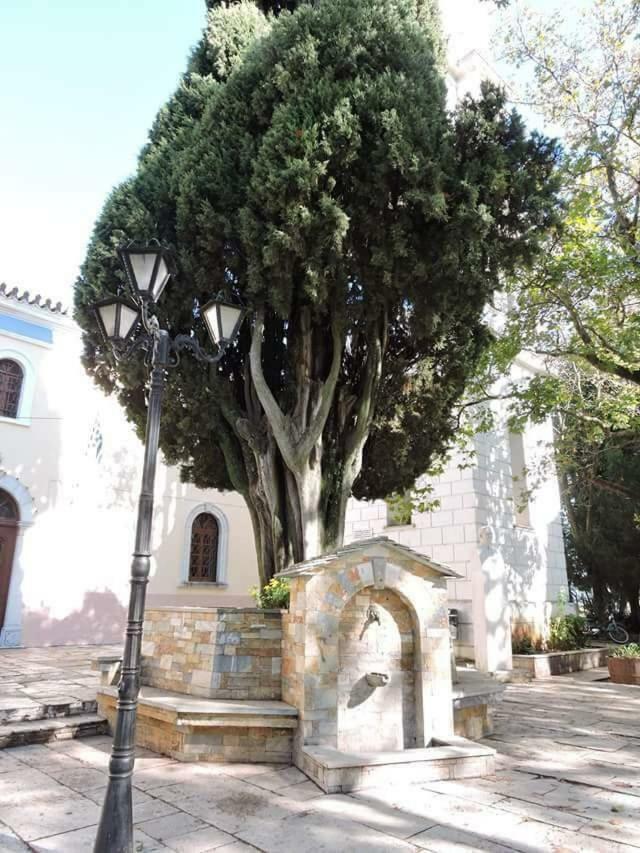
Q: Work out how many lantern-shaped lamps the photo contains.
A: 3